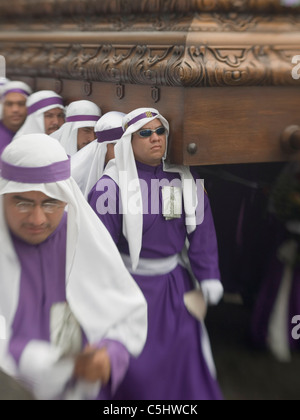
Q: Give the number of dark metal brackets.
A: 4